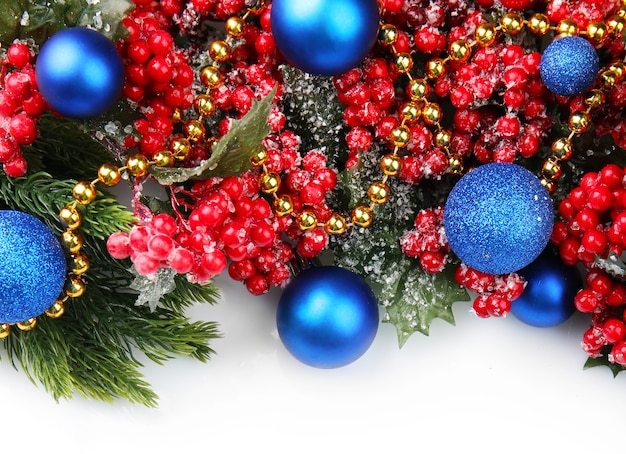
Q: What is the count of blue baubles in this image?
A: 7